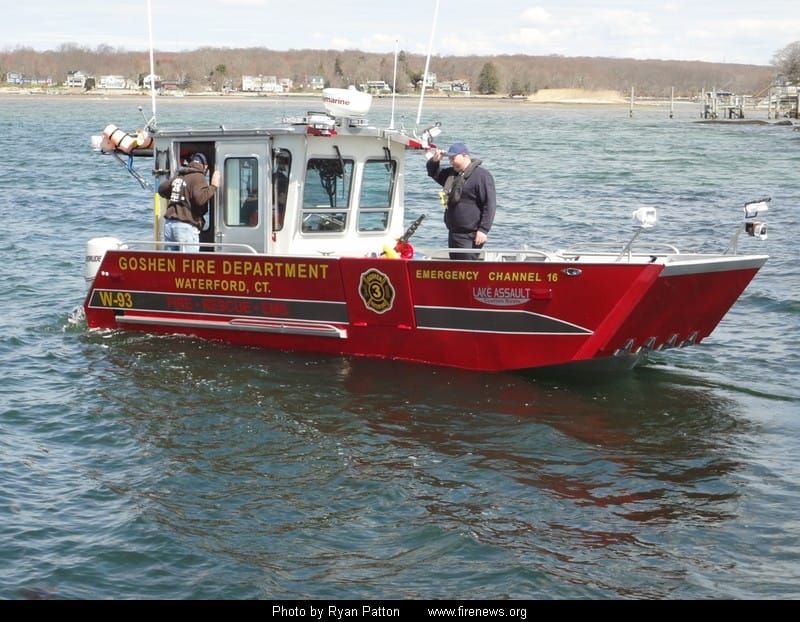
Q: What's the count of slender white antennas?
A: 3